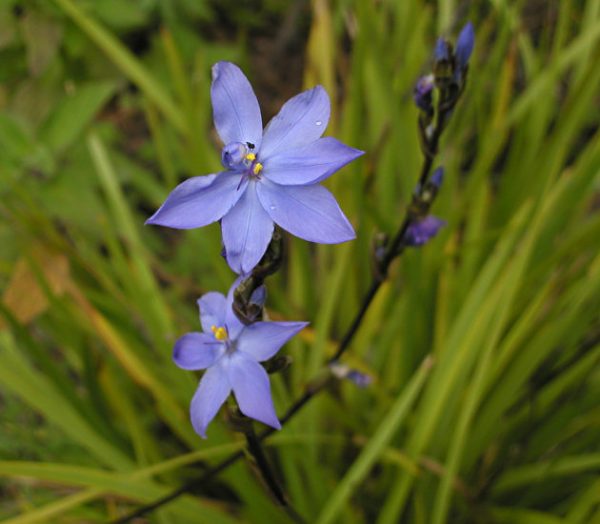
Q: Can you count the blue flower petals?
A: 12